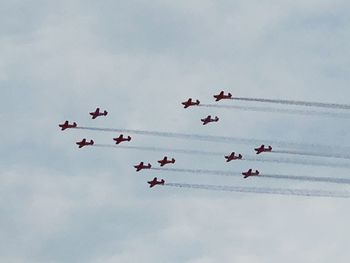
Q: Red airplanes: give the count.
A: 13